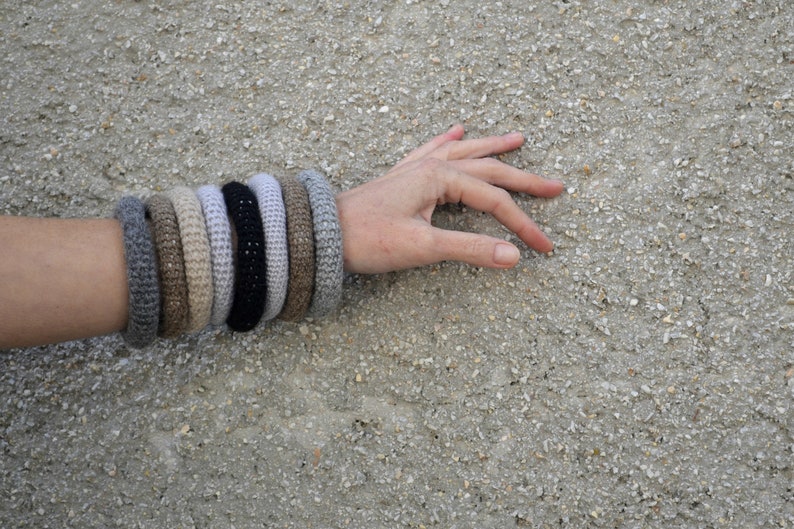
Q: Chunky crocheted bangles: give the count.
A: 8